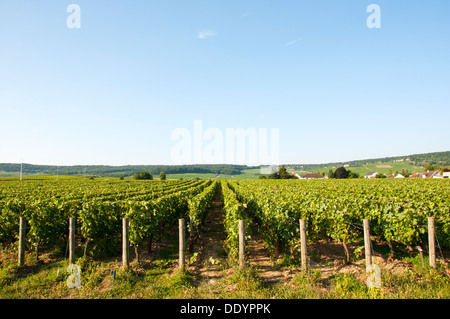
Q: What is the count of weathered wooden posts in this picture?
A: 8